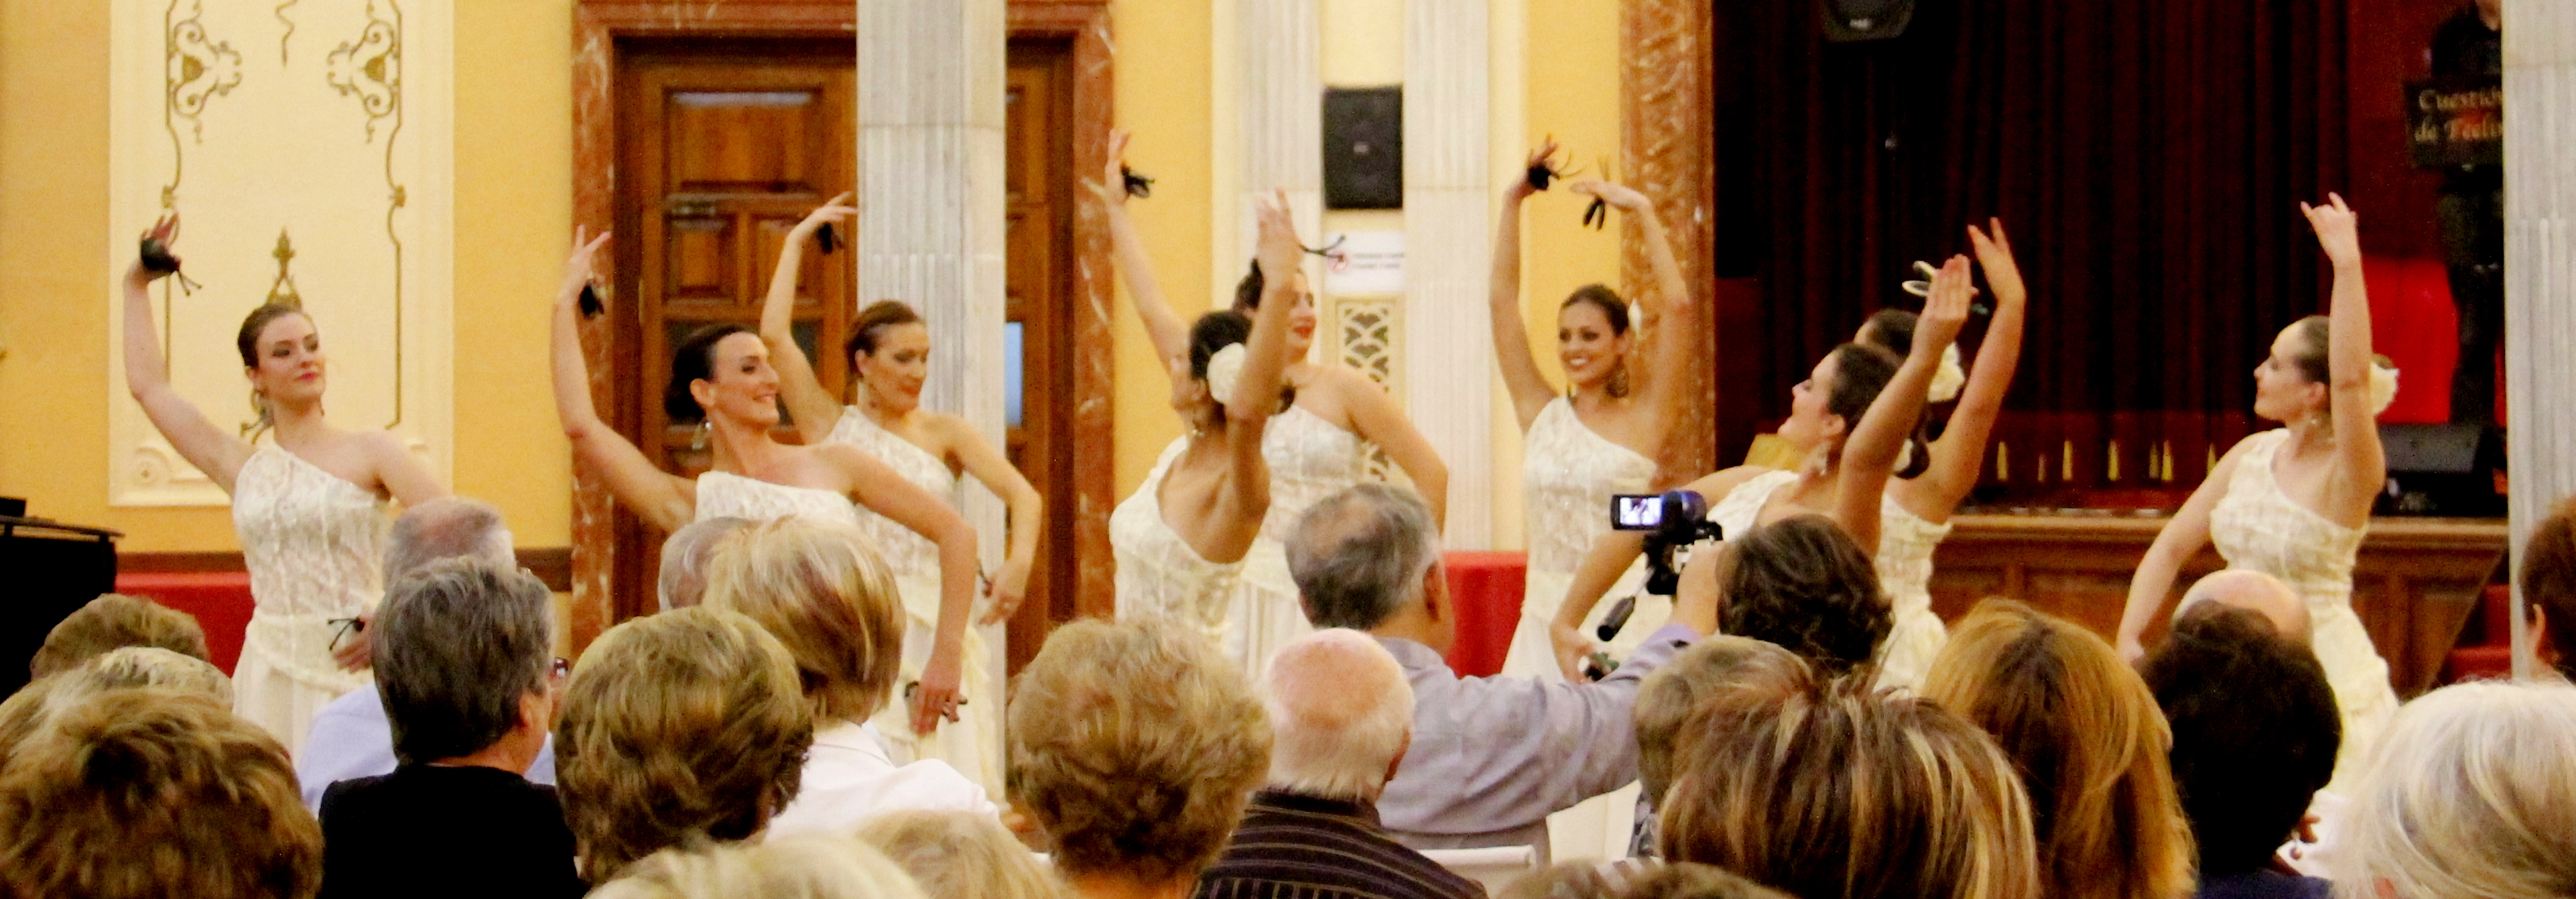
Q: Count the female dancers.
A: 9